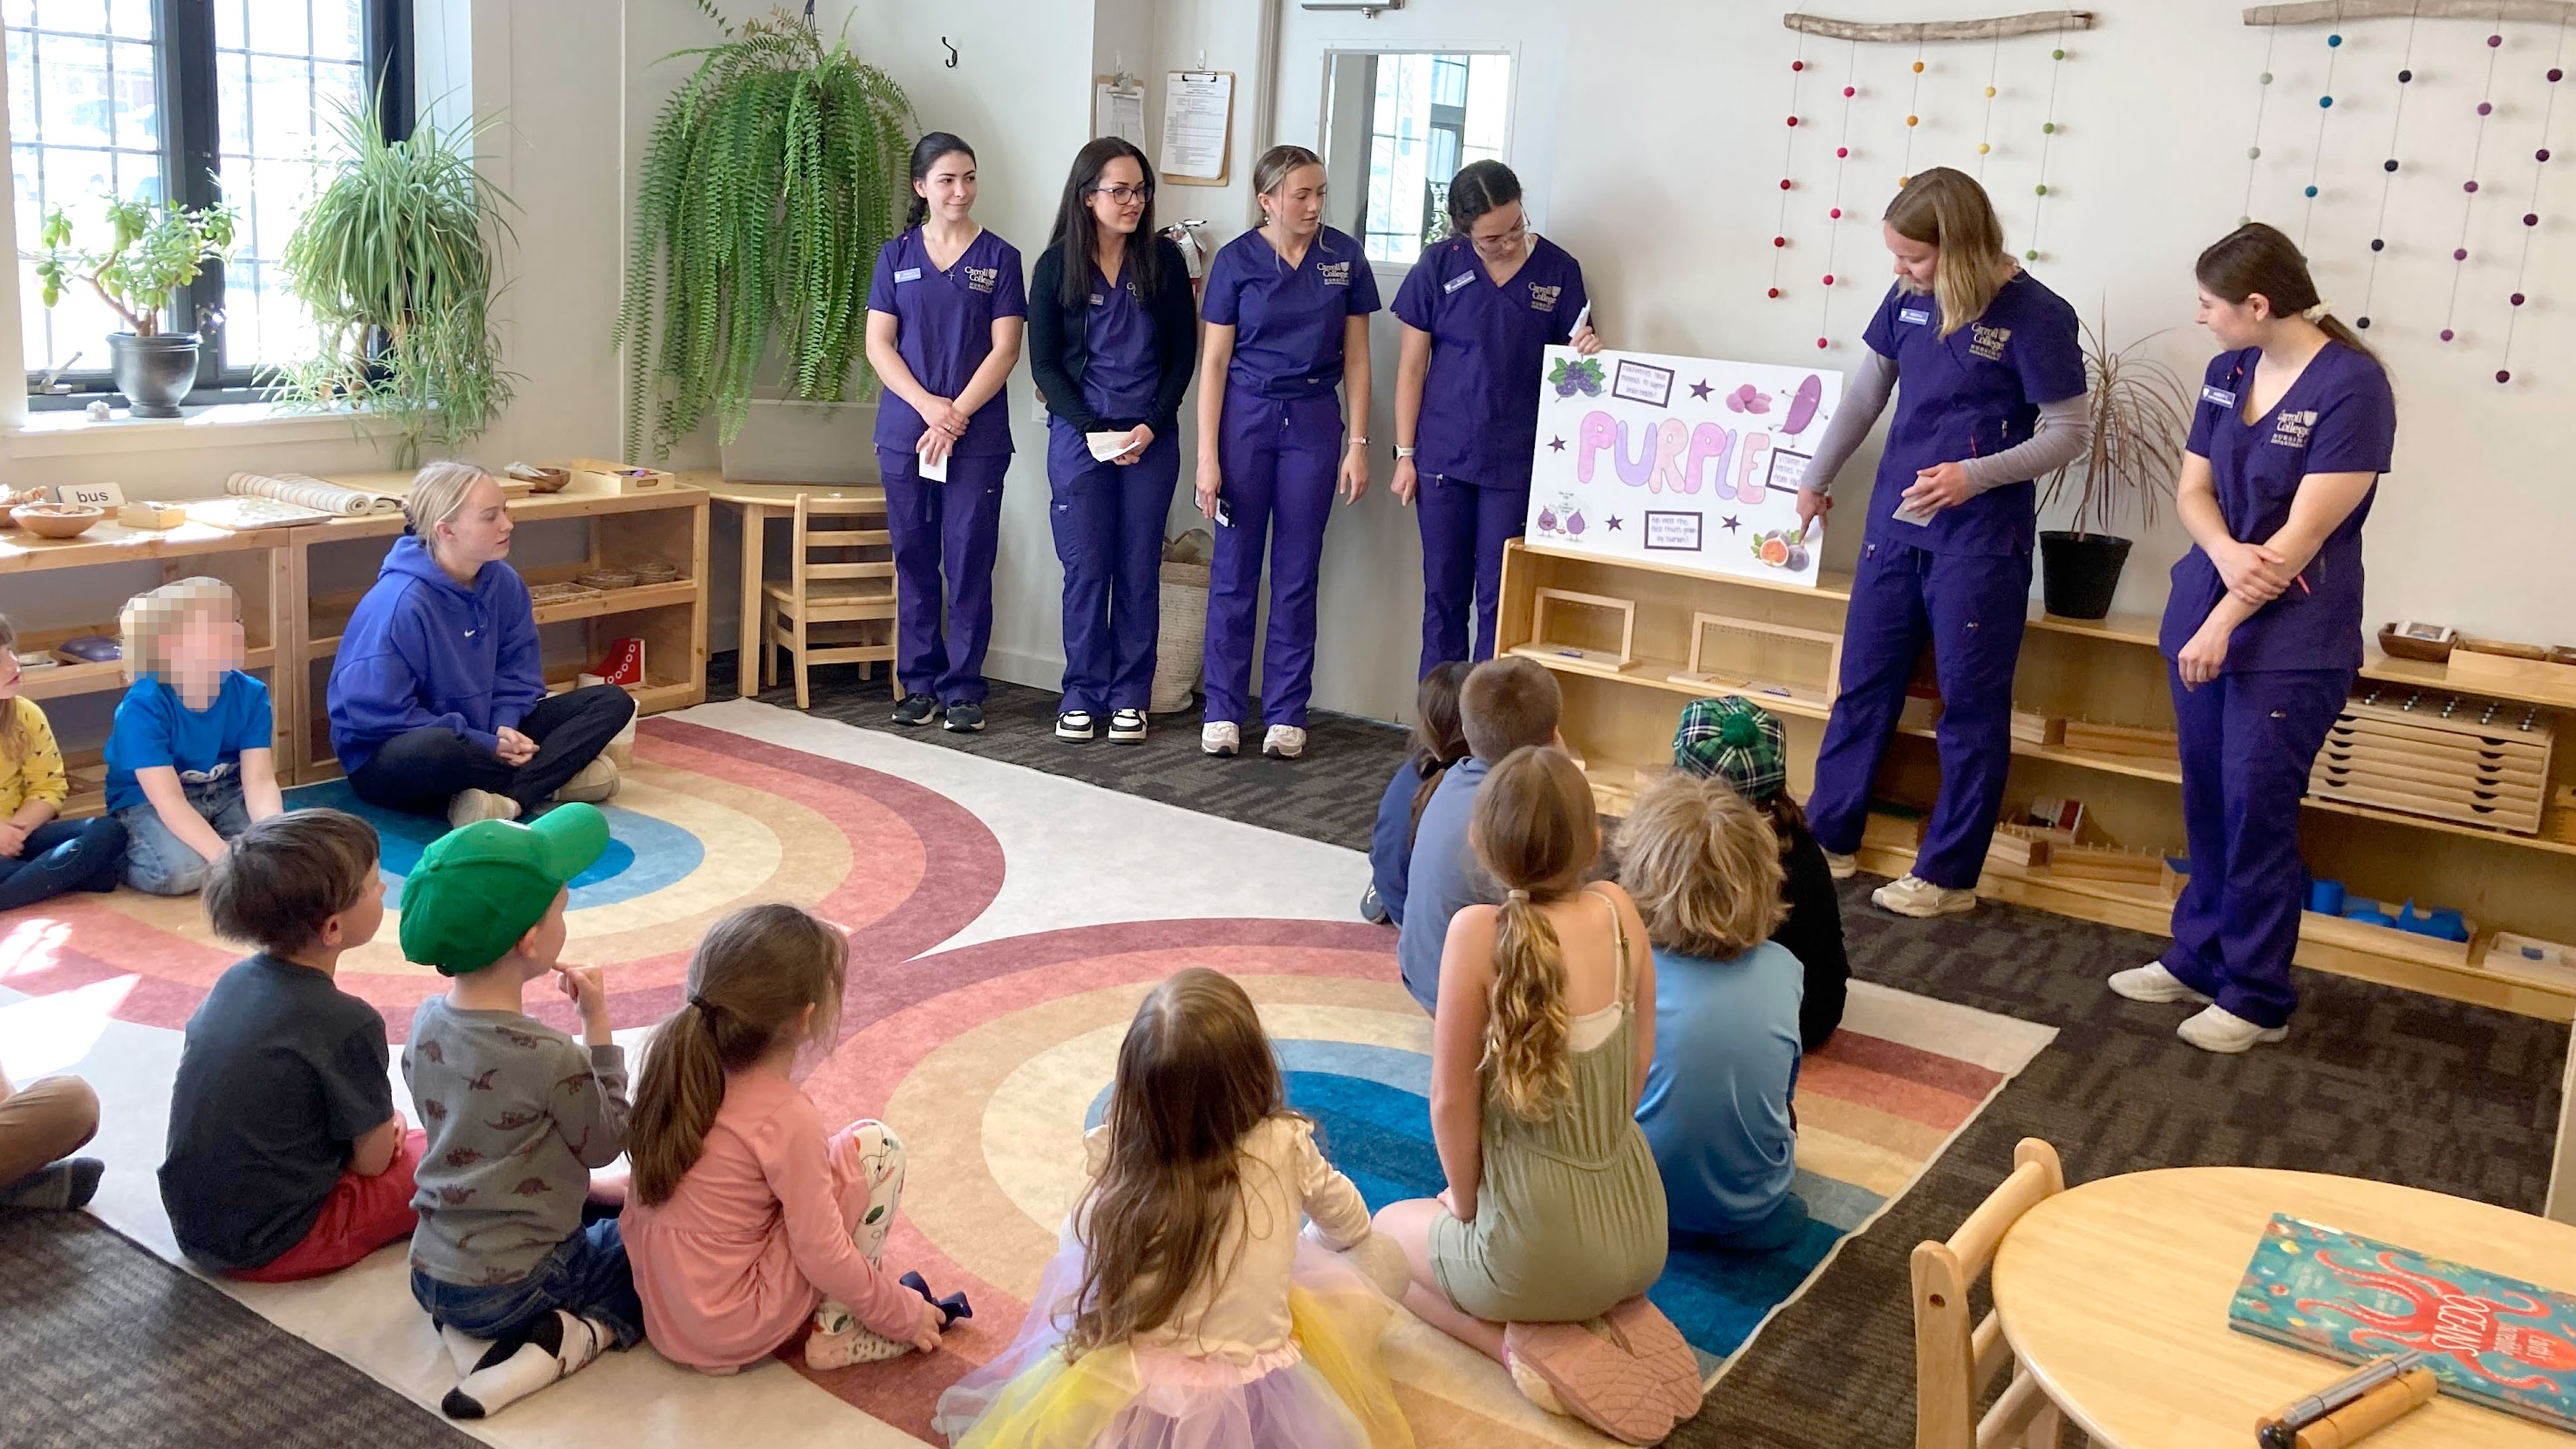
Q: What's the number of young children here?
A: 12